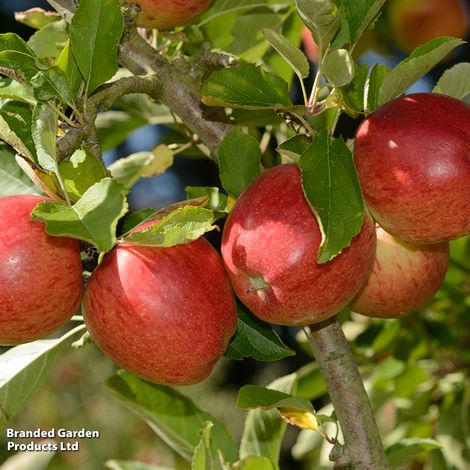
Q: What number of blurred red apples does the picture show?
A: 2